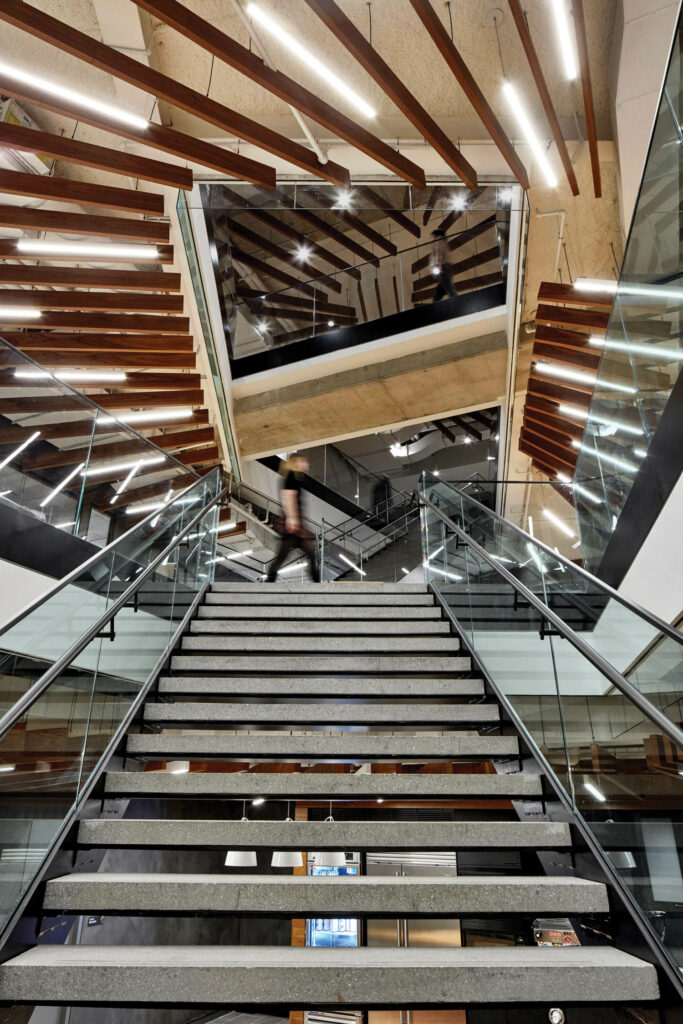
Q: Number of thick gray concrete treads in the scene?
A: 13